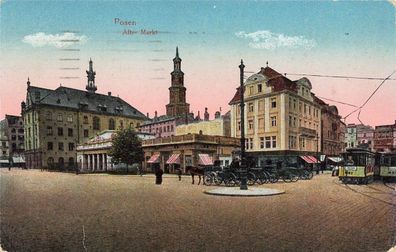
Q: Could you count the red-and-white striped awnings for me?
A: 4